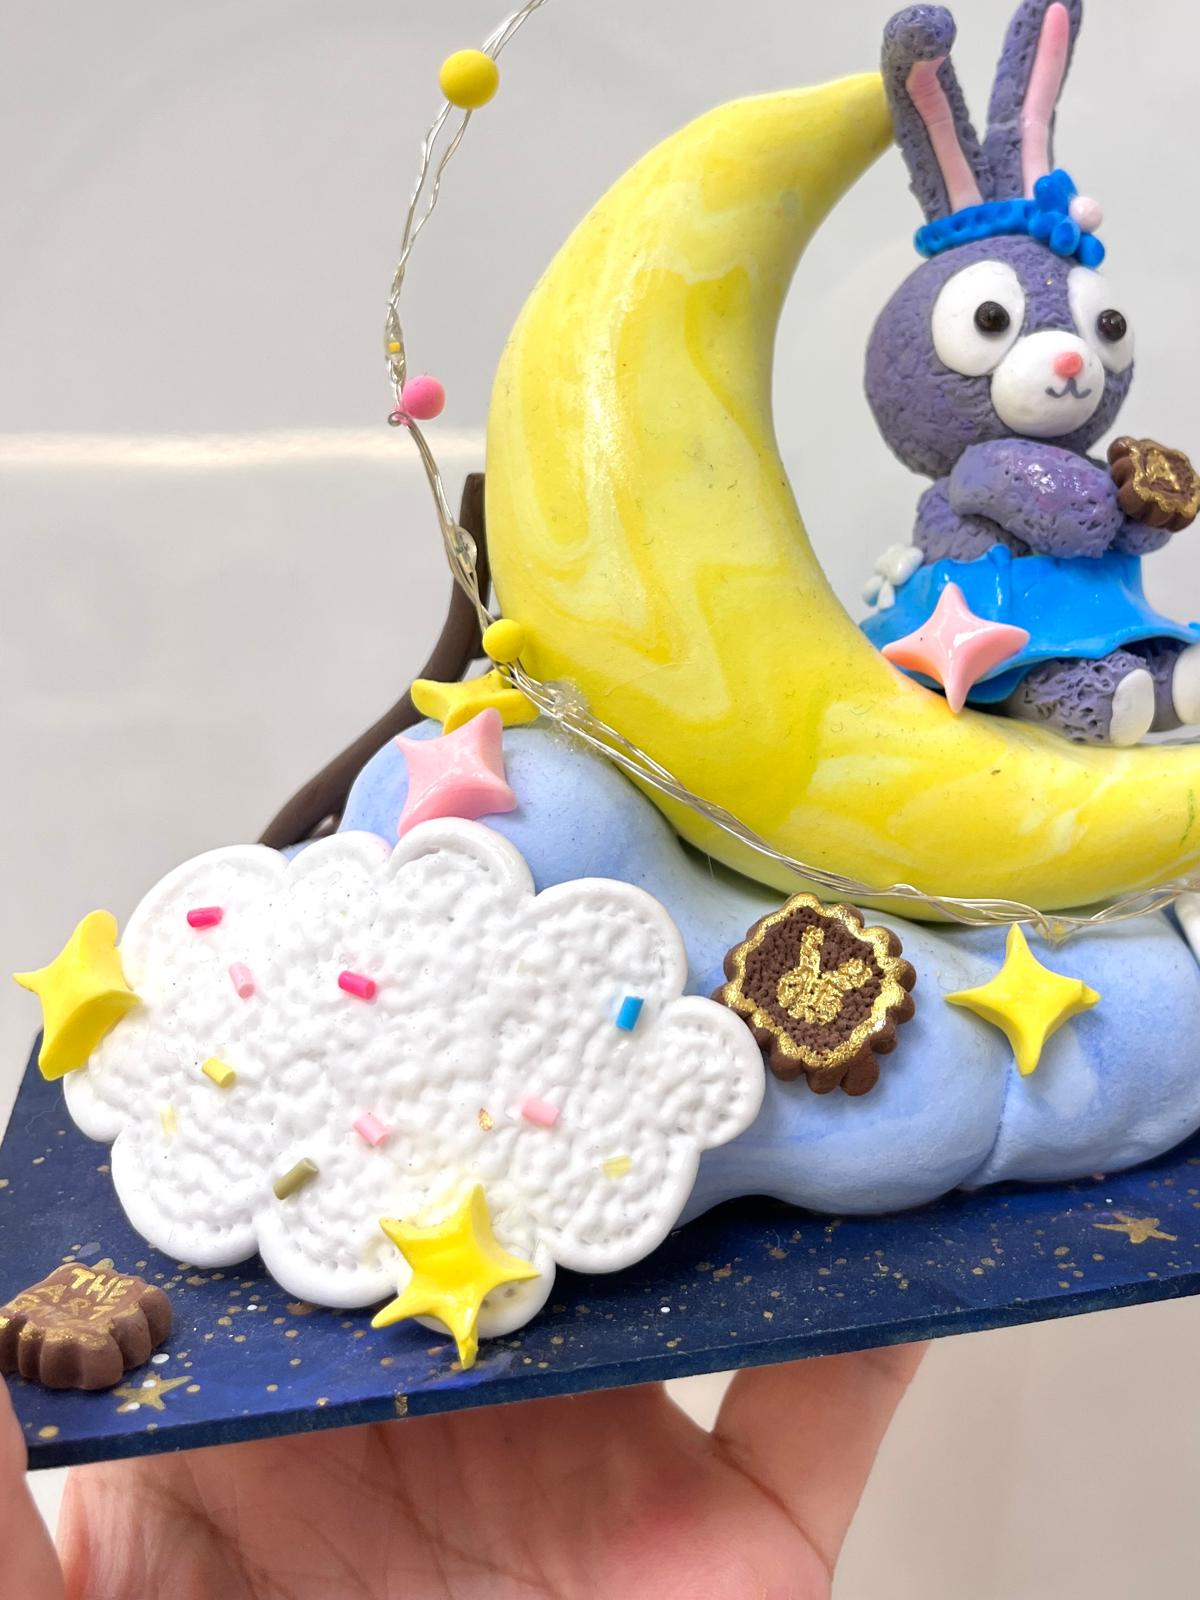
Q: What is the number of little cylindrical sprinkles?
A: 10